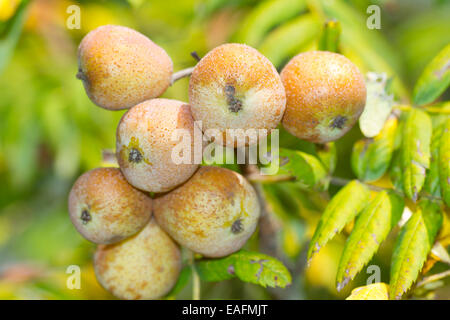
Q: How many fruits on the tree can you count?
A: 7